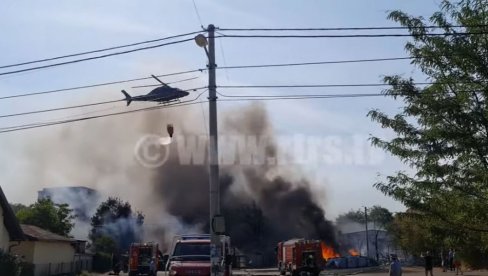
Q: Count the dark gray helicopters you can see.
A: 1